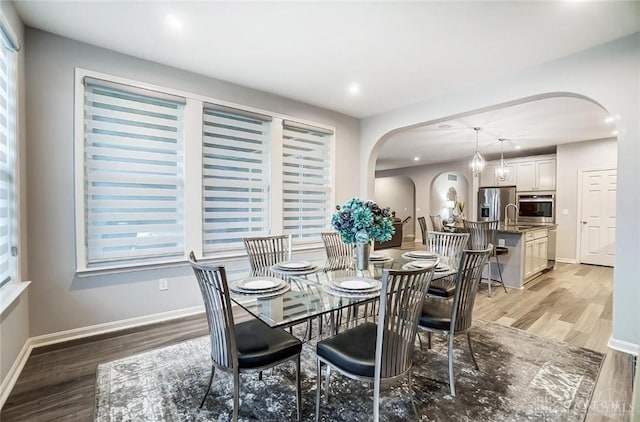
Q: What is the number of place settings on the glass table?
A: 6